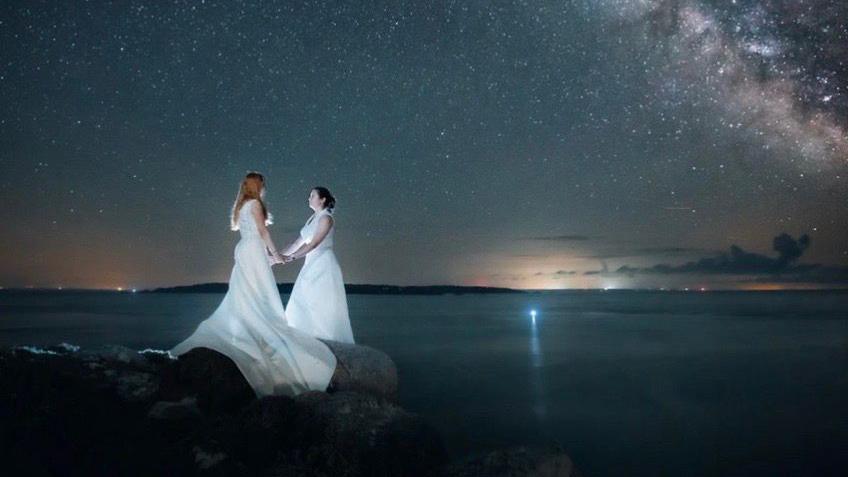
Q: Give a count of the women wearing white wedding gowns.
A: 2